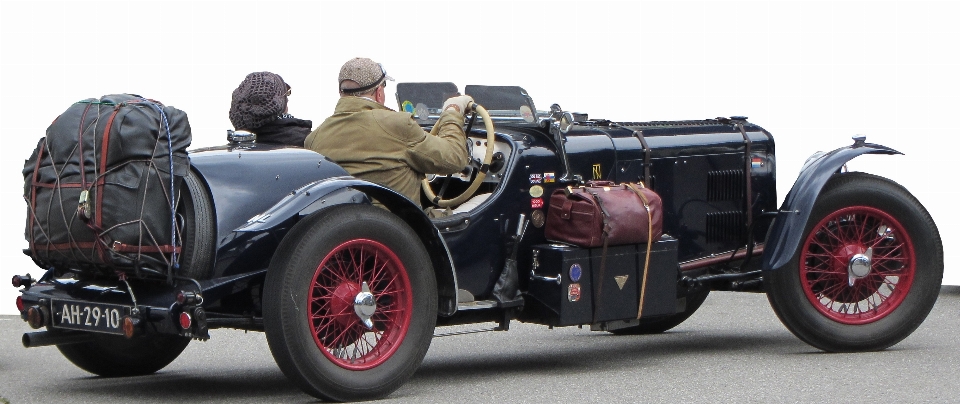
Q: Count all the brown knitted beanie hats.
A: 1